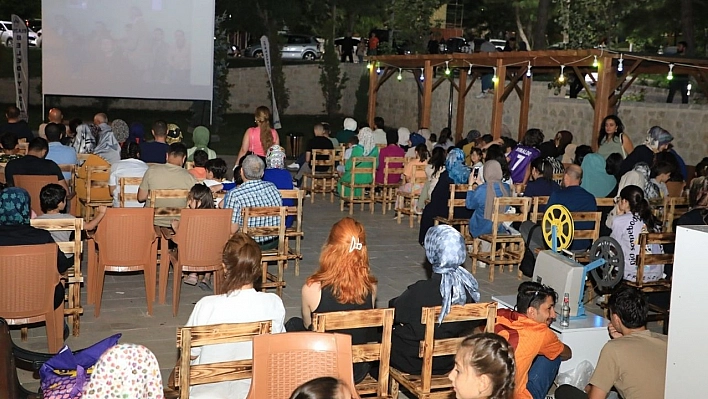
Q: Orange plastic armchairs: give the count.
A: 5